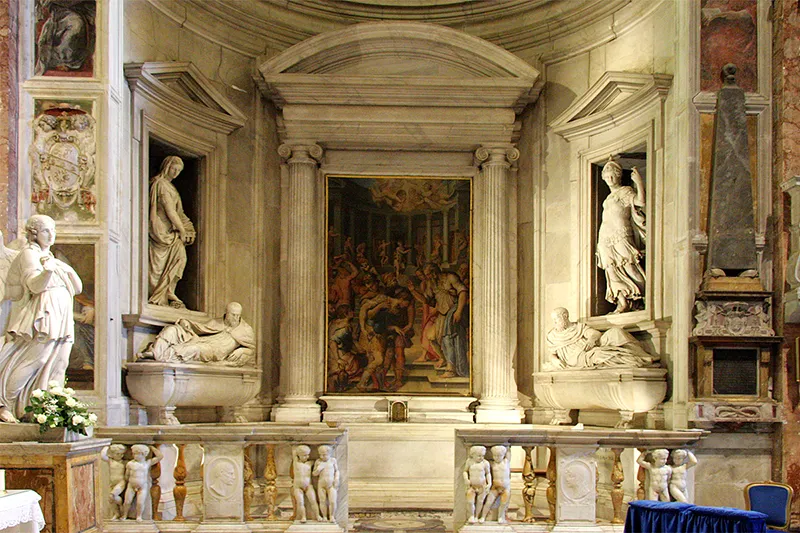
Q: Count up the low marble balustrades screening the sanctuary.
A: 2